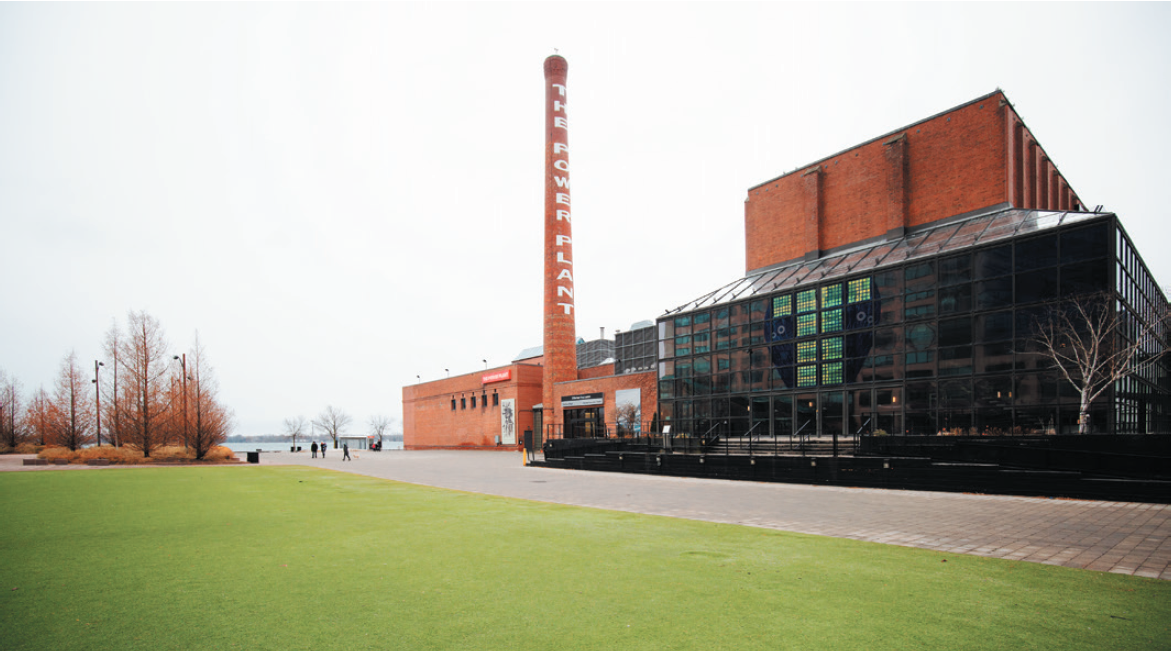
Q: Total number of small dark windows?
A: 5